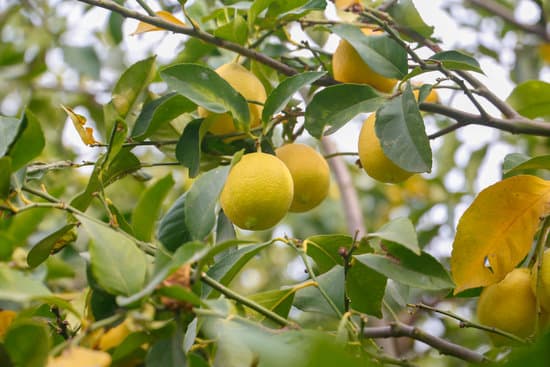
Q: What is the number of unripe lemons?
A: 0